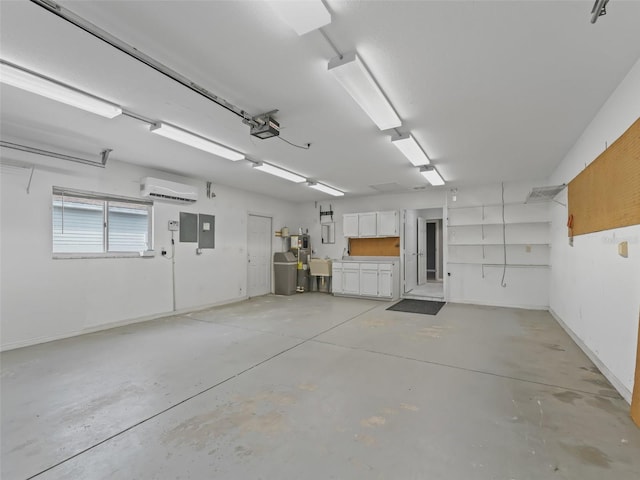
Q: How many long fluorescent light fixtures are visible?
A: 8